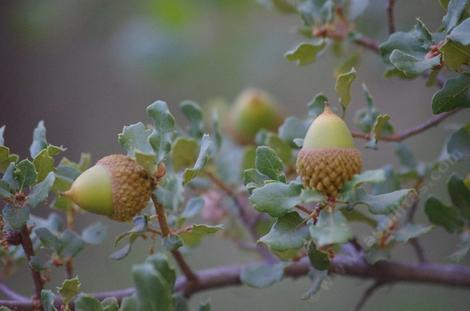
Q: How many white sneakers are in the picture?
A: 0